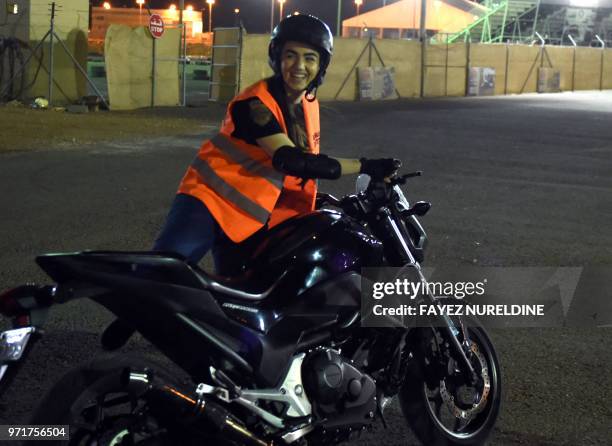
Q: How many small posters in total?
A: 3